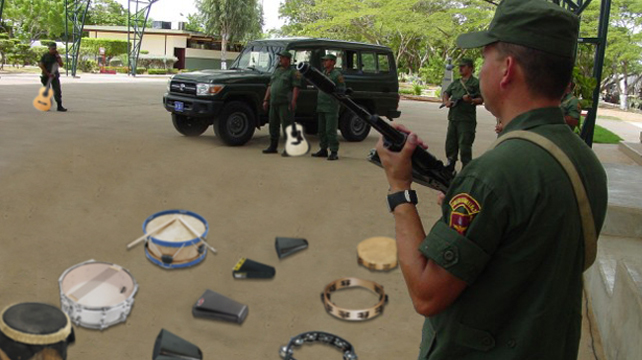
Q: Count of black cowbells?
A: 4